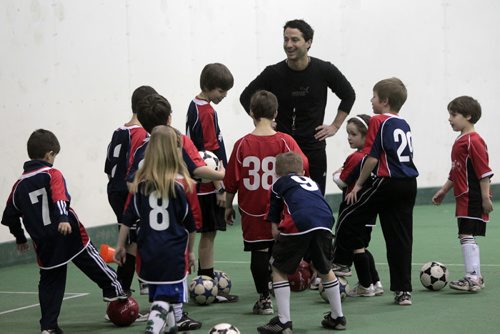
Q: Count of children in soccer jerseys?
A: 10